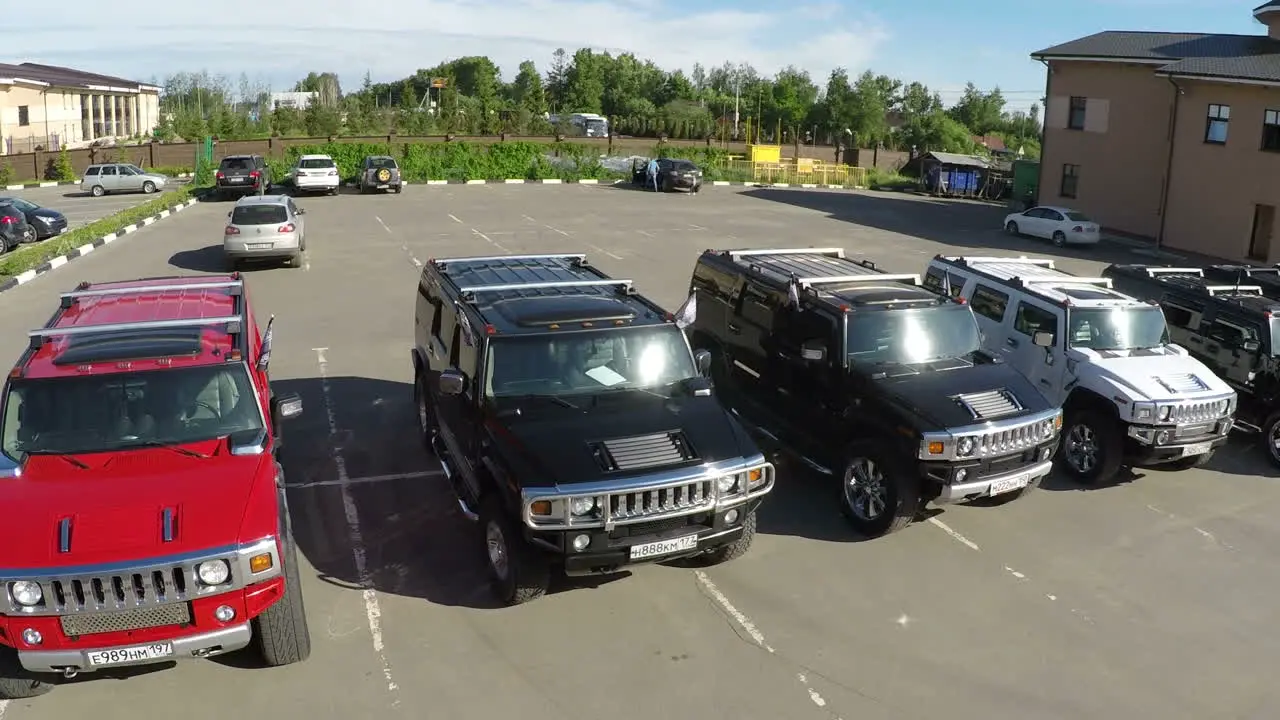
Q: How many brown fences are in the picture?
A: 1